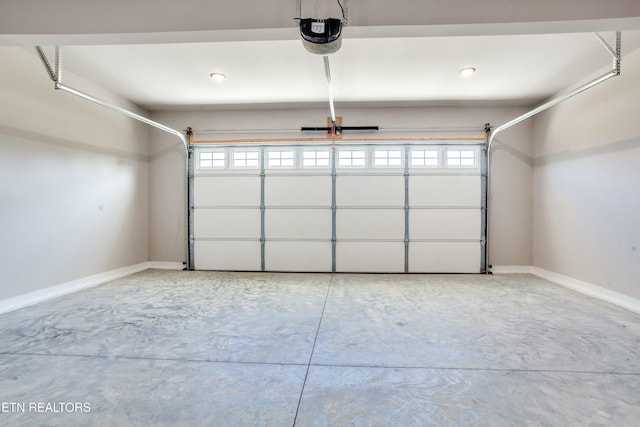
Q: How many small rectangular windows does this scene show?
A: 8